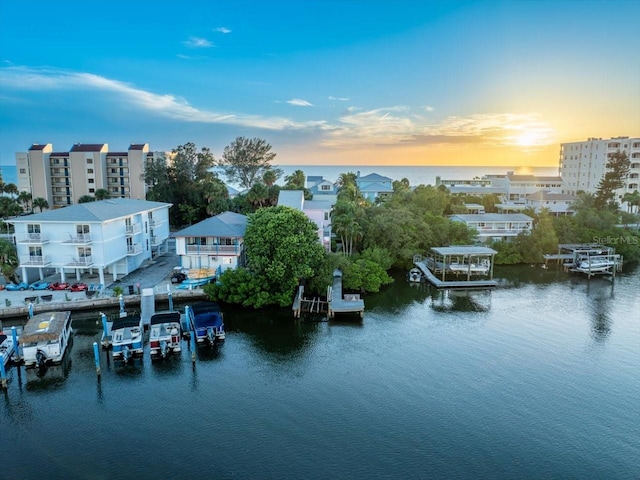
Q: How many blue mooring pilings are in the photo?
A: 9